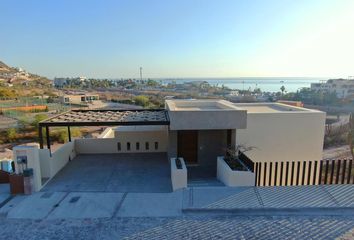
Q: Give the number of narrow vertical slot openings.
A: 5